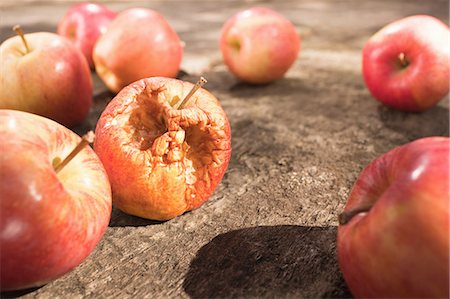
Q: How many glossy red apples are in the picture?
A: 7